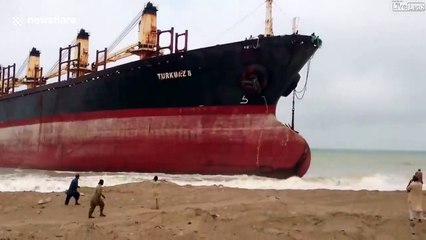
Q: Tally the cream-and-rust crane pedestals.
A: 3